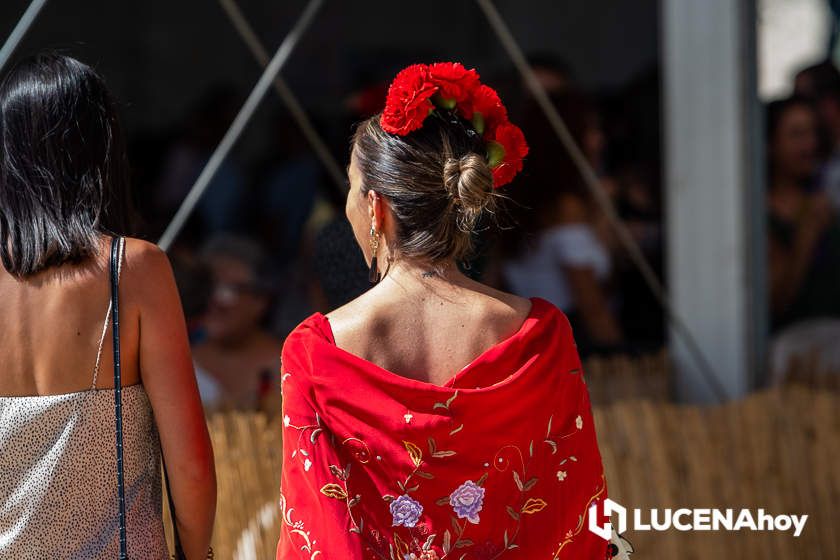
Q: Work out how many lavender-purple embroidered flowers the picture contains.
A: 2